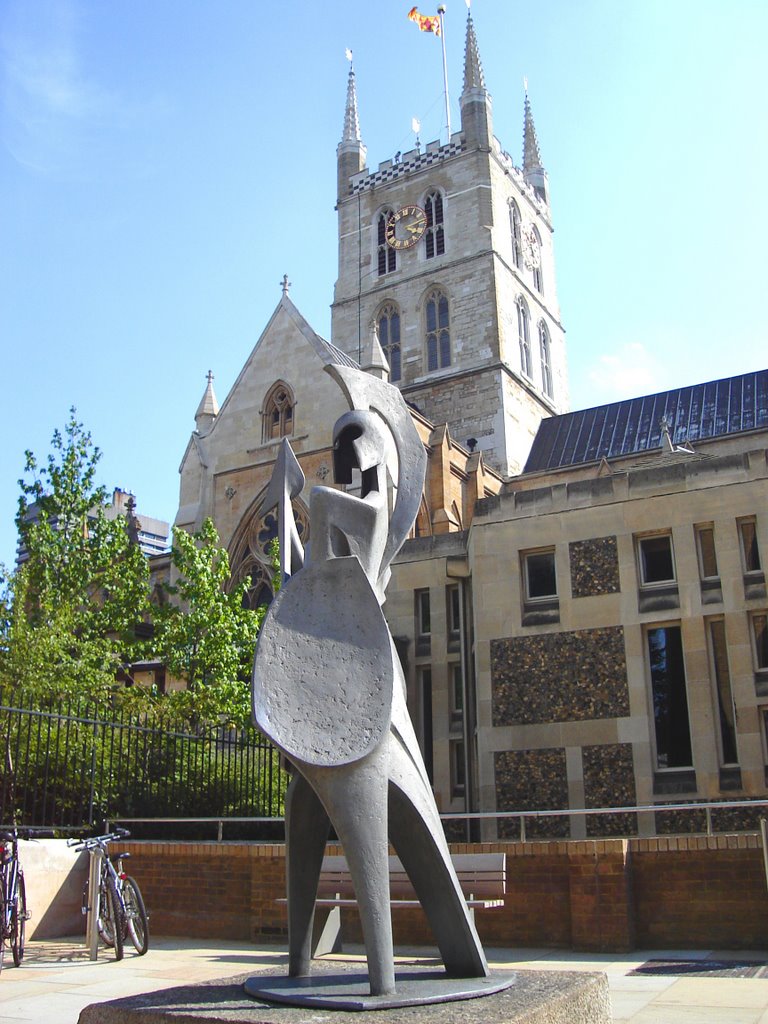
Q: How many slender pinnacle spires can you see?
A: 3